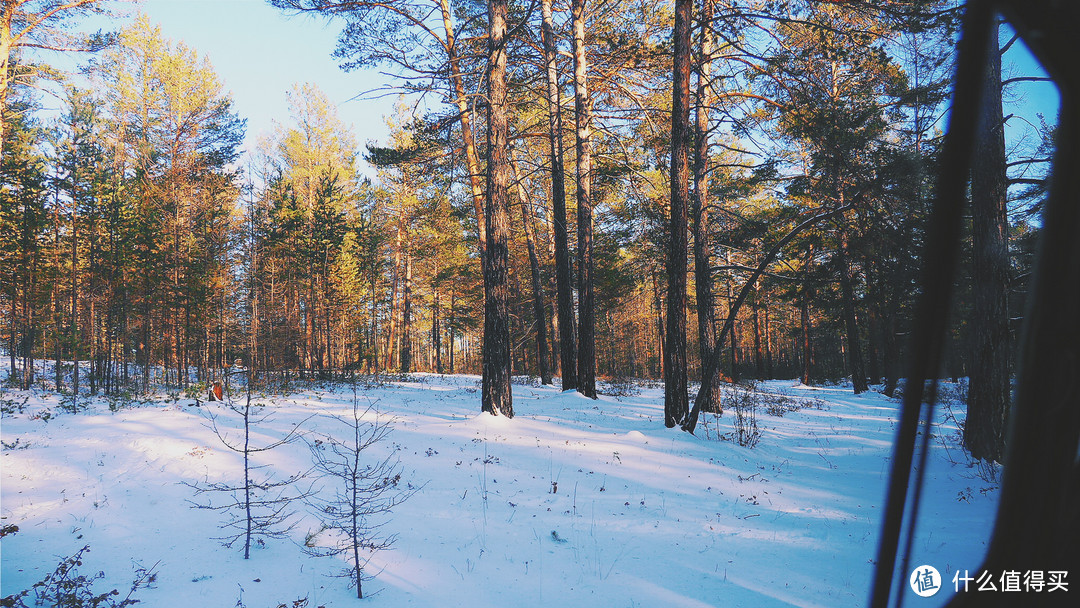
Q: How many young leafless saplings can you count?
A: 2